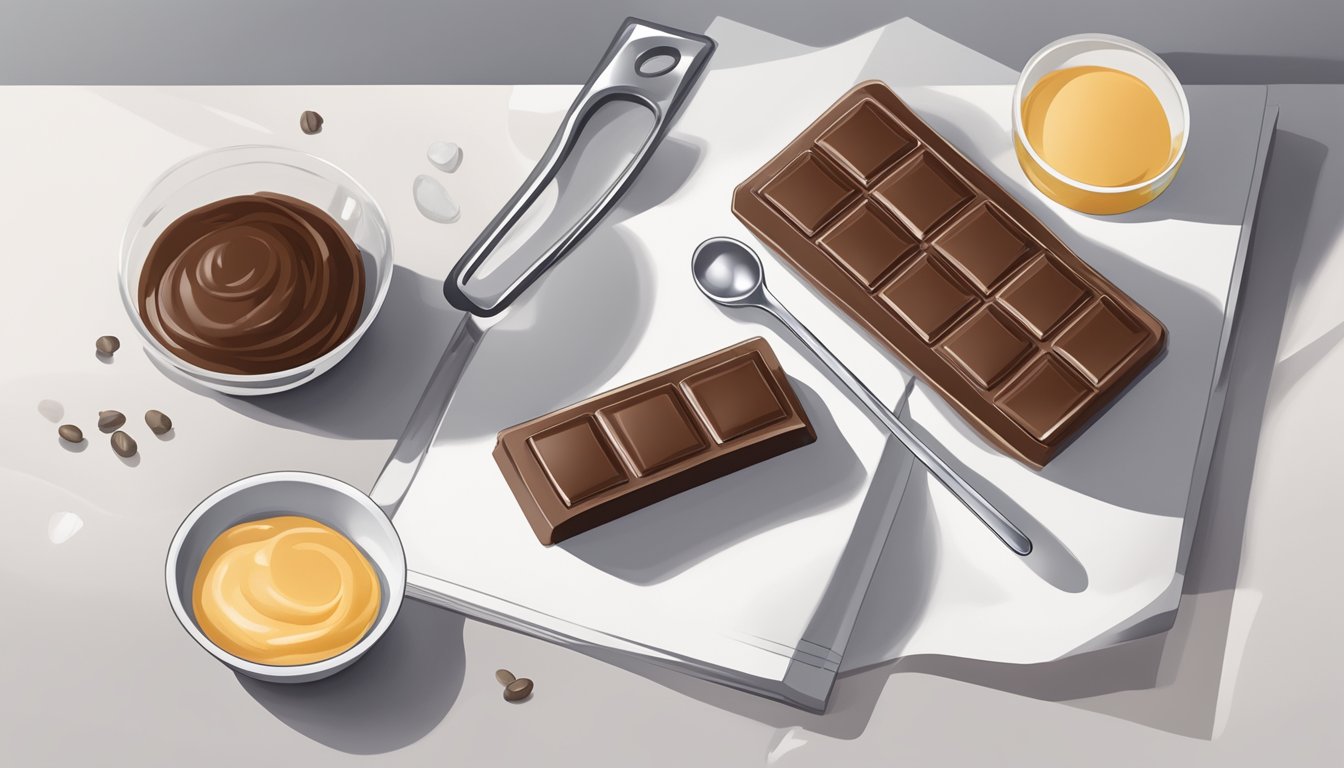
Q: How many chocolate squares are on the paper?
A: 13